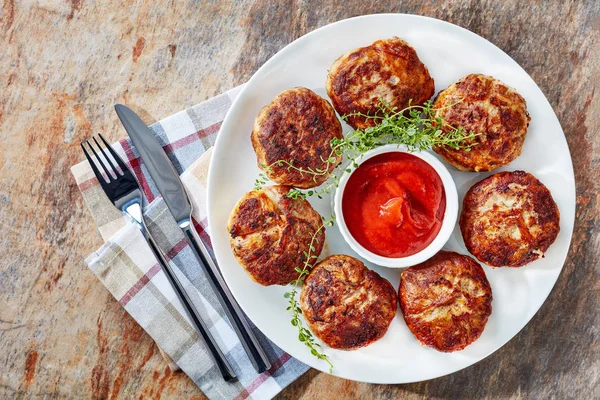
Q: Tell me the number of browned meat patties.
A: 7